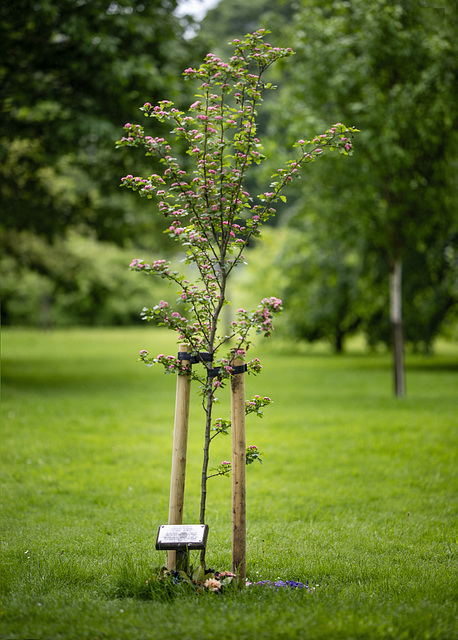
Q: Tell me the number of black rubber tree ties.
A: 2